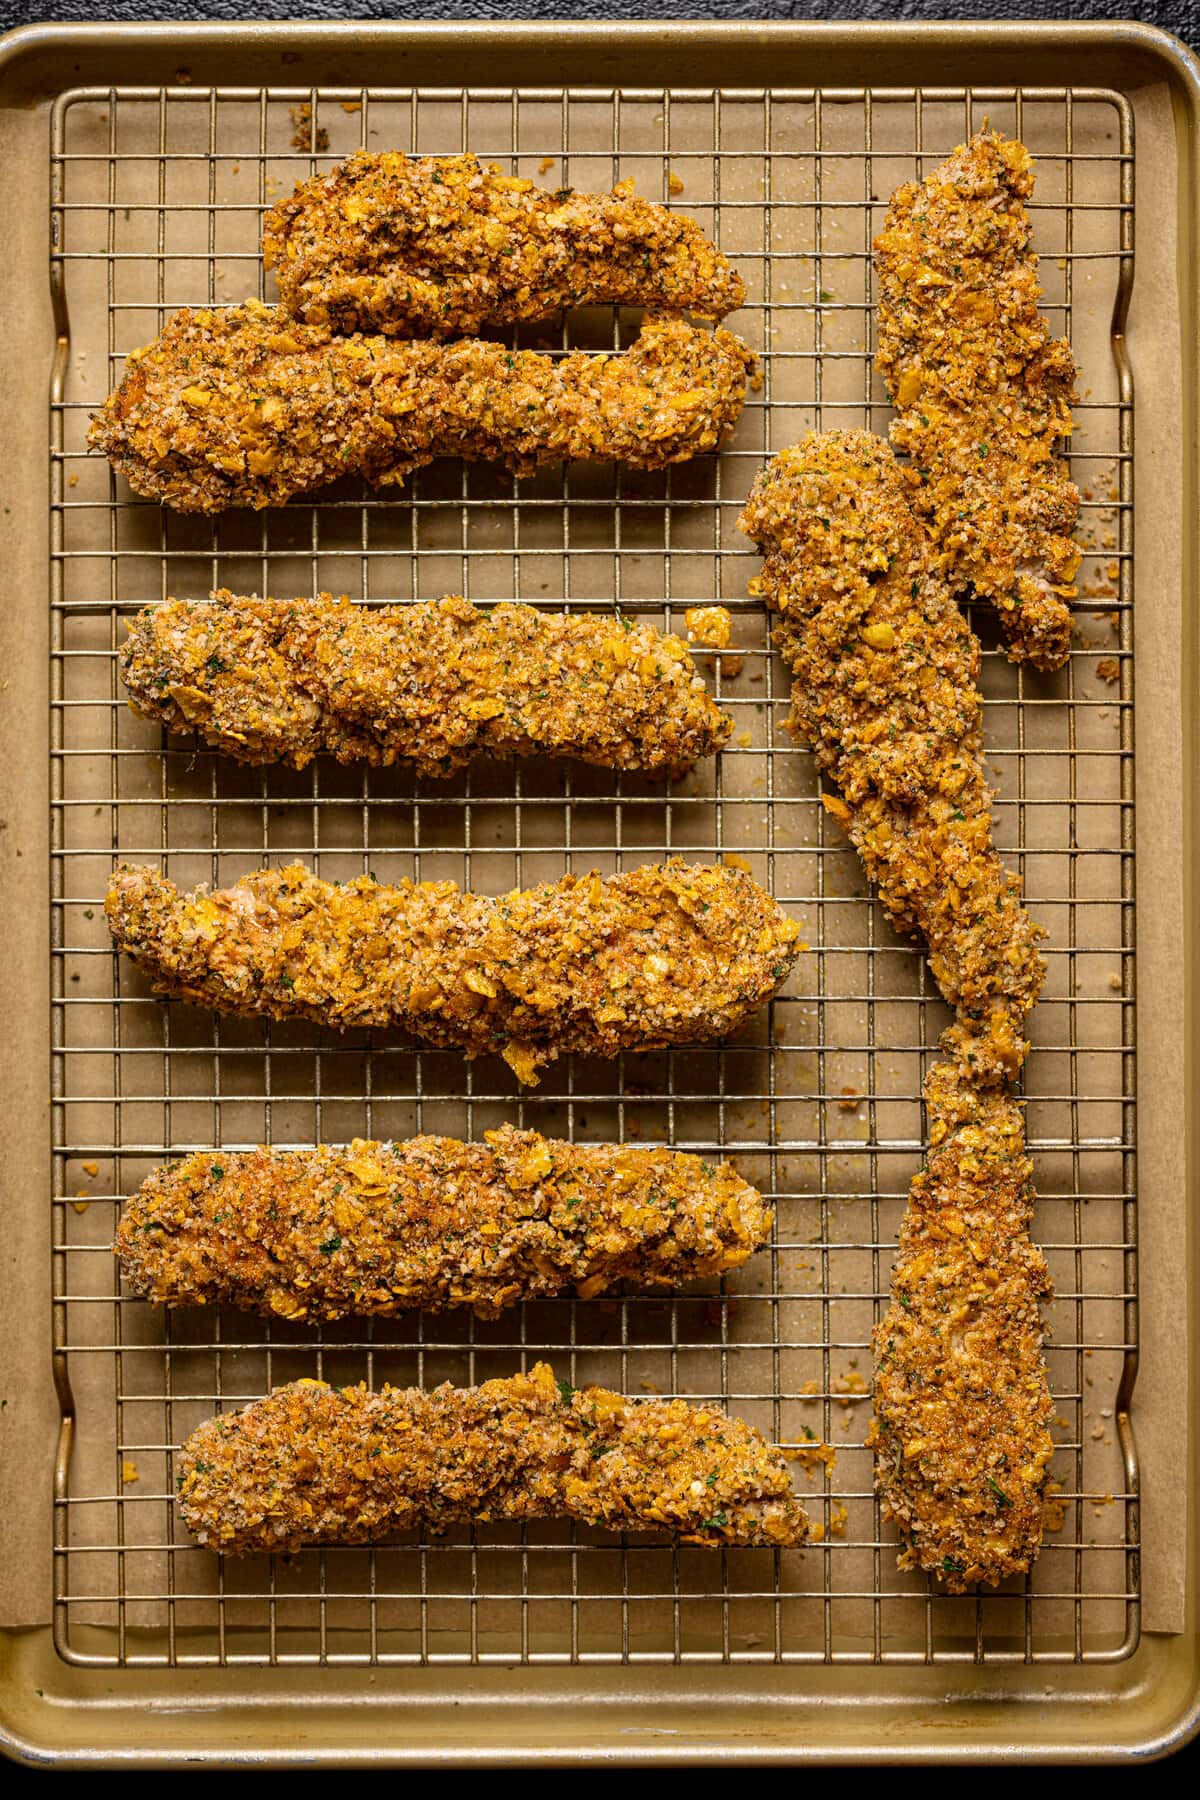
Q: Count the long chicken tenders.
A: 9